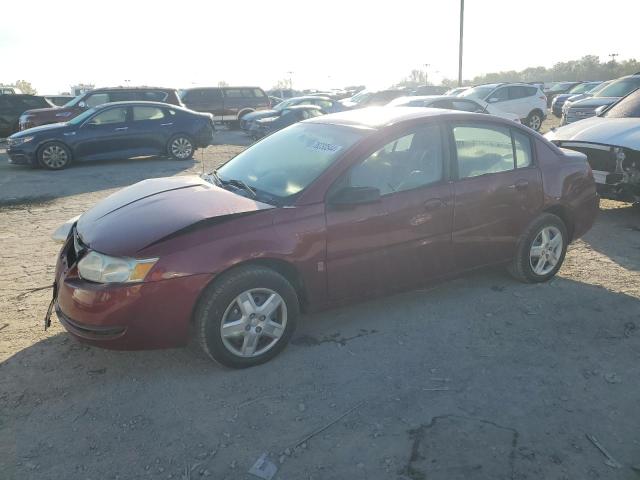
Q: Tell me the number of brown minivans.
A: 1